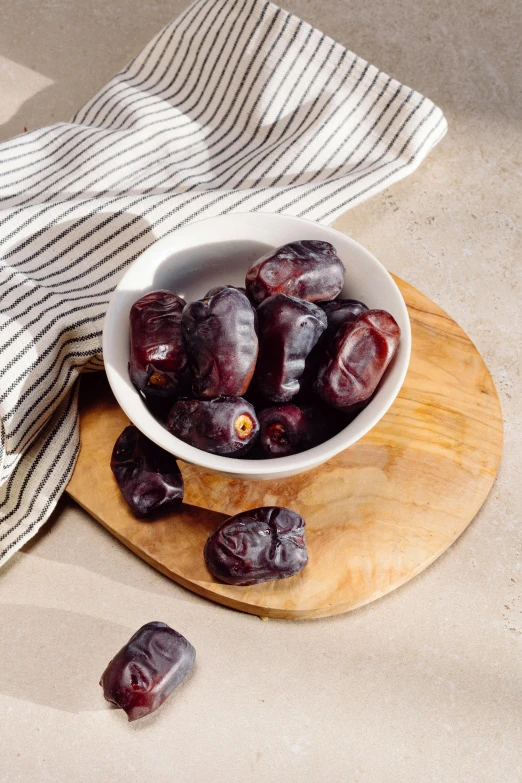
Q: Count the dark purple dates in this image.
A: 11